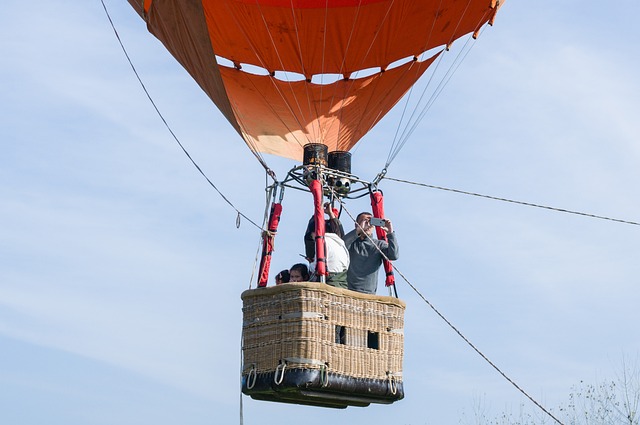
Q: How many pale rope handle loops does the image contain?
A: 4